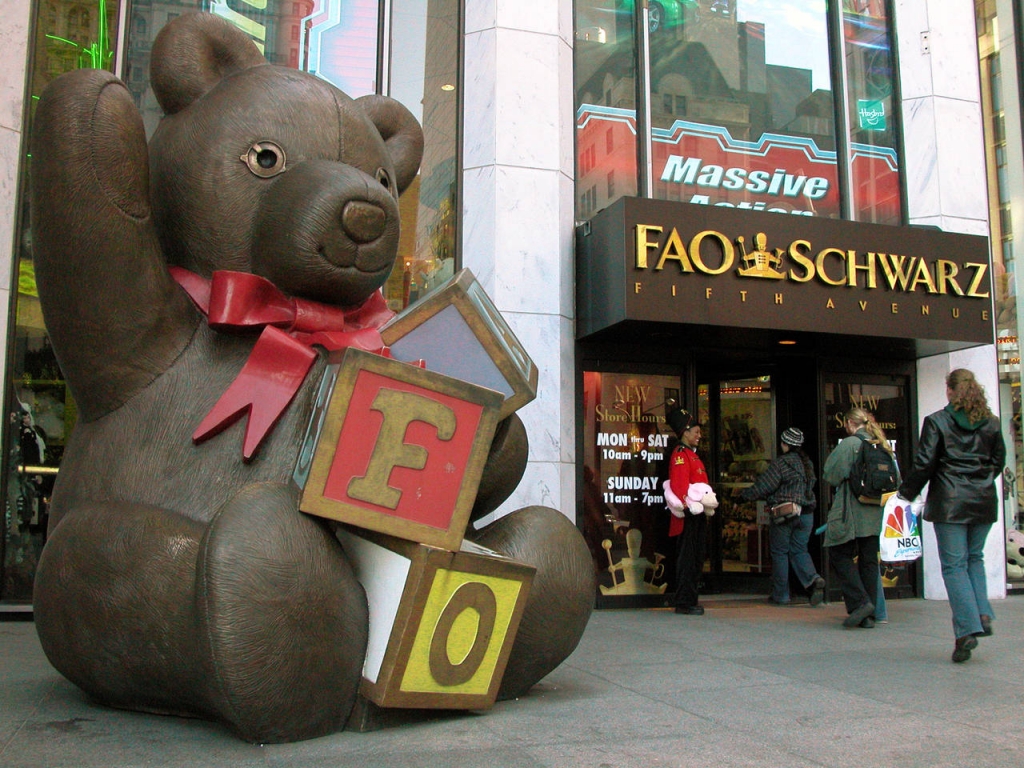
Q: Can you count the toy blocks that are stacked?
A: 3